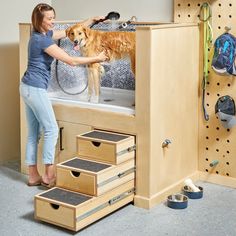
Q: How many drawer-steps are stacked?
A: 3